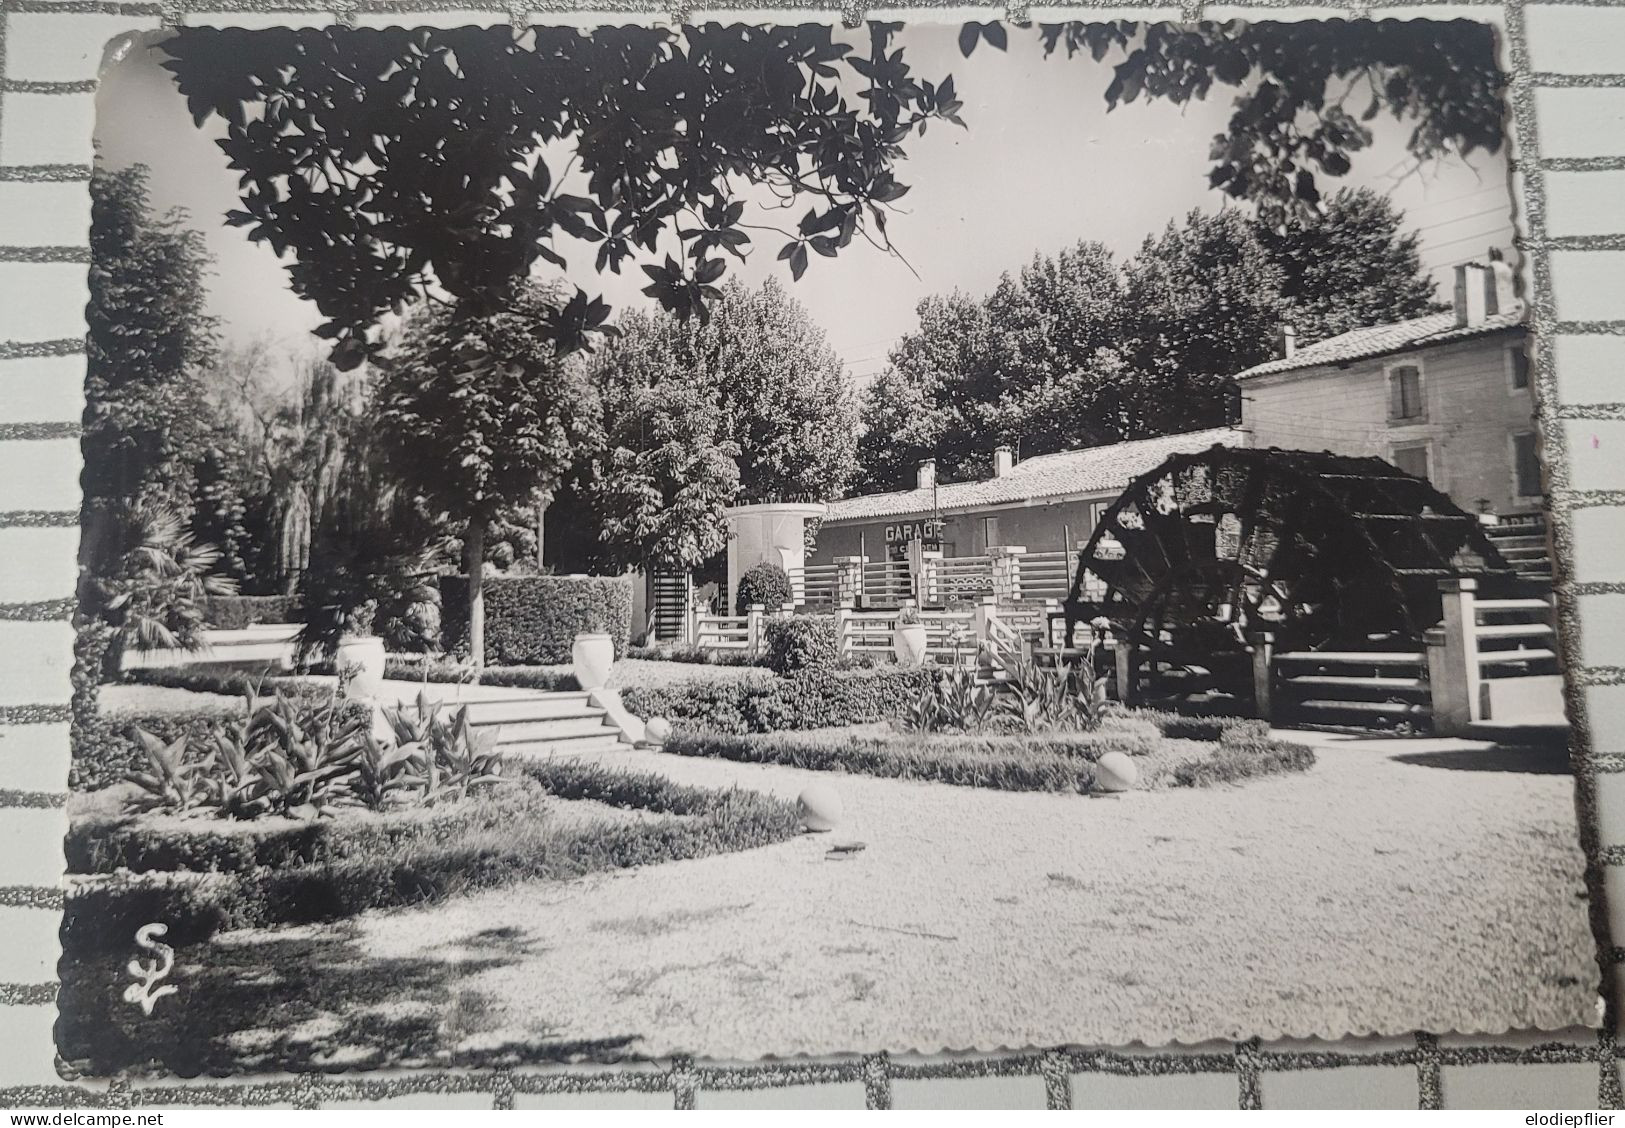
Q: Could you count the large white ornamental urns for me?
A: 3